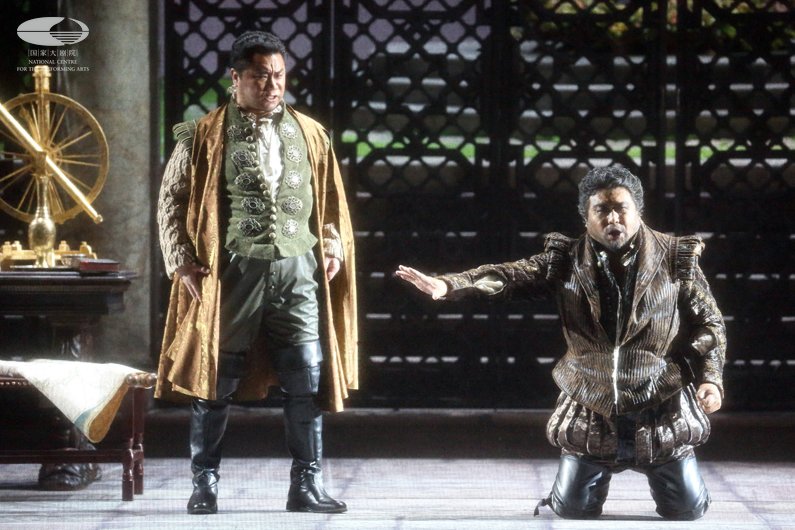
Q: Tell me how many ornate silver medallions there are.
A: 10